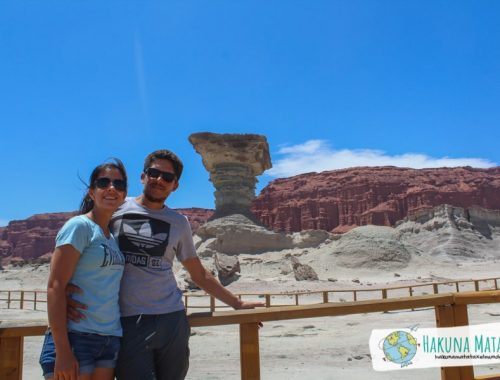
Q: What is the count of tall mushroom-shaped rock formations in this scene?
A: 1